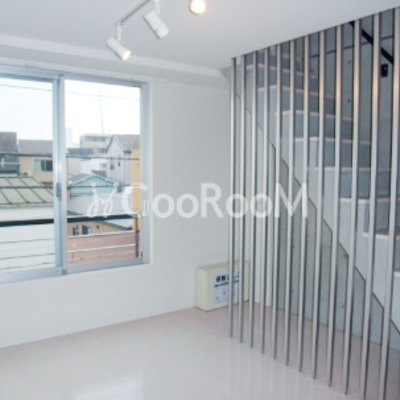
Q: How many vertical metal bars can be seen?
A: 12